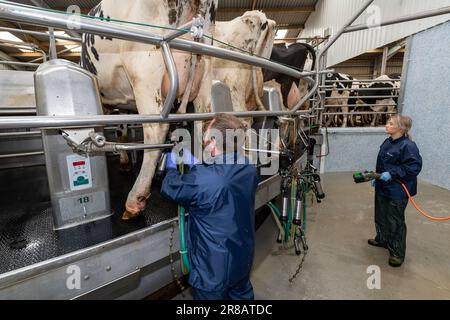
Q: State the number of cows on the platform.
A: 3